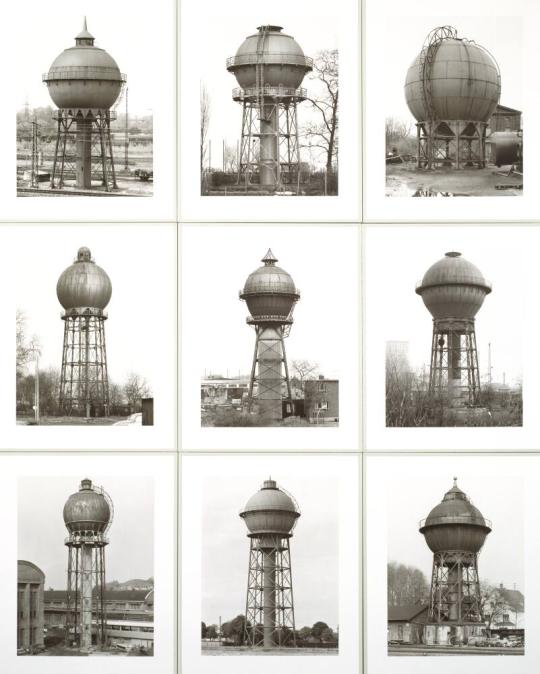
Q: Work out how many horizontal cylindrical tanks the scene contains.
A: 1